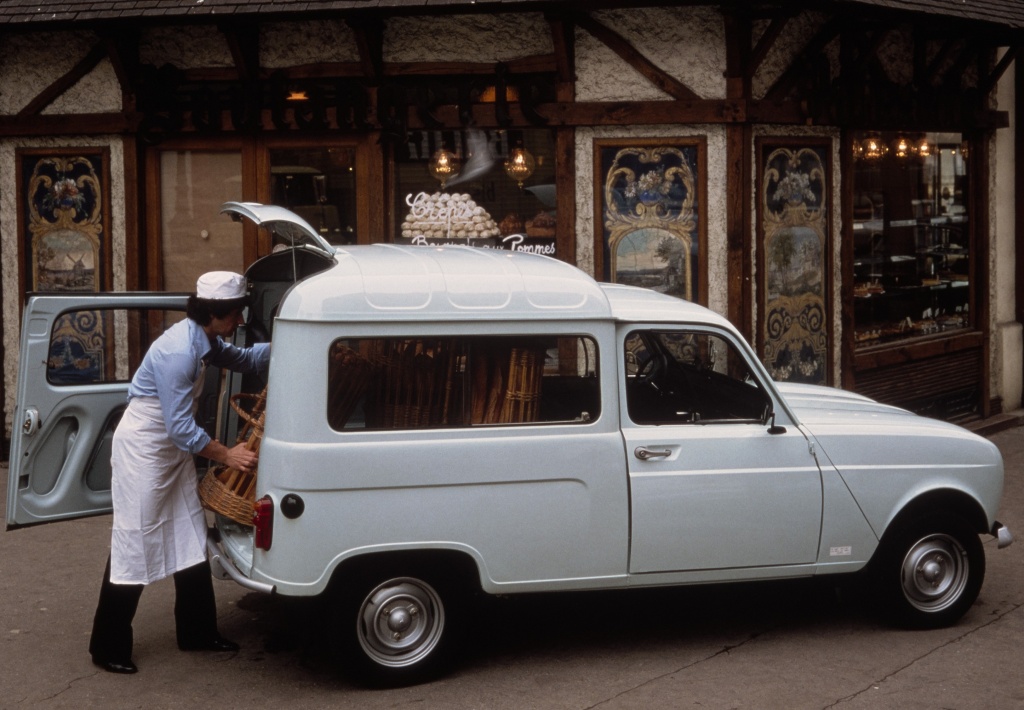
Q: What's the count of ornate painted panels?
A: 3